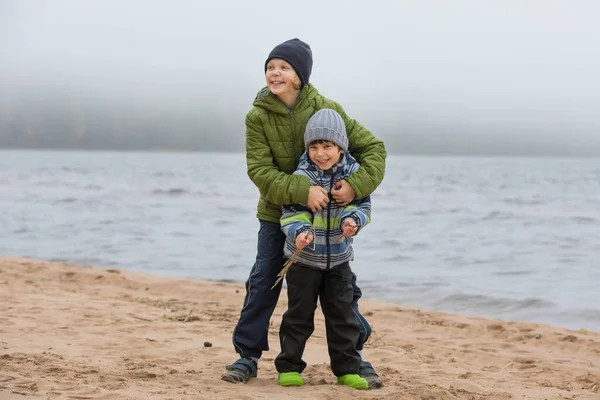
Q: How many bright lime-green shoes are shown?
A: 2